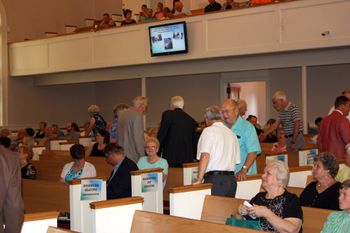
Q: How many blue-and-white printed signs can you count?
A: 5